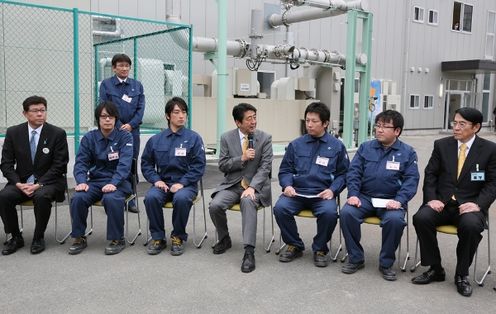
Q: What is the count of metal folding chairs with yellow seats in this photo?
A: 7